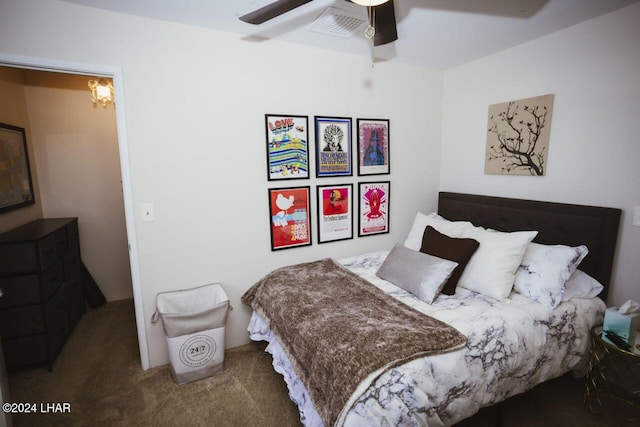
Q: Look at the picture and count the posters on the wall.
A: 6